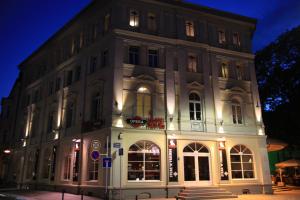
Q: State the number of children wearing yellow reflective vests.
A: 0